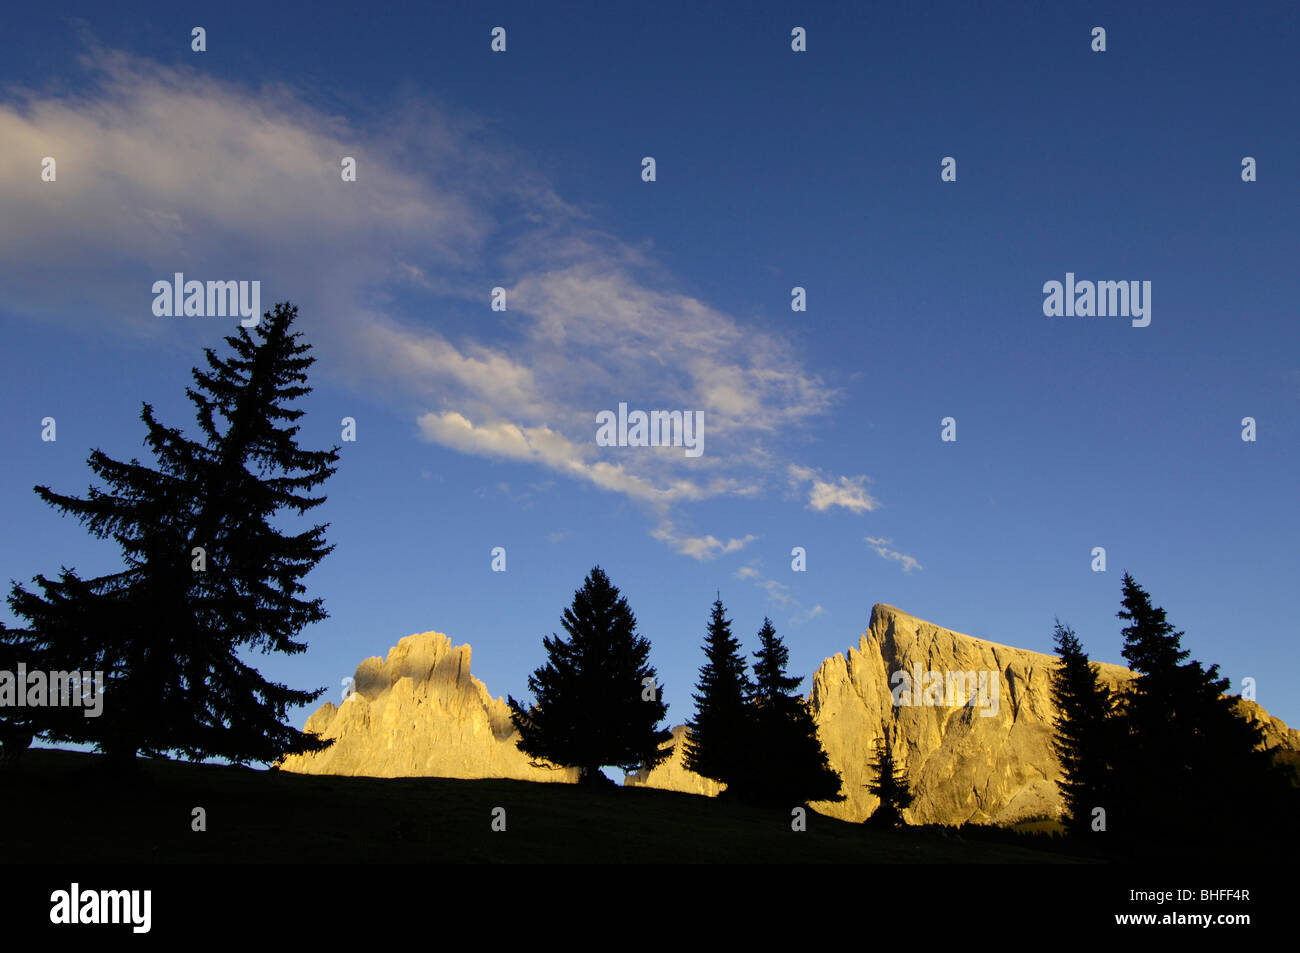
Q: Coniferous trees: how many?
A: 7